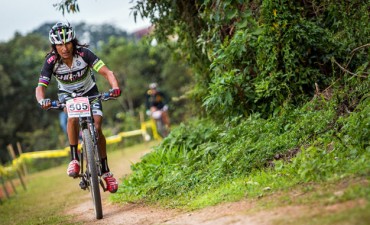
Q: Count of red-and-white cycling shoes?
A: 2